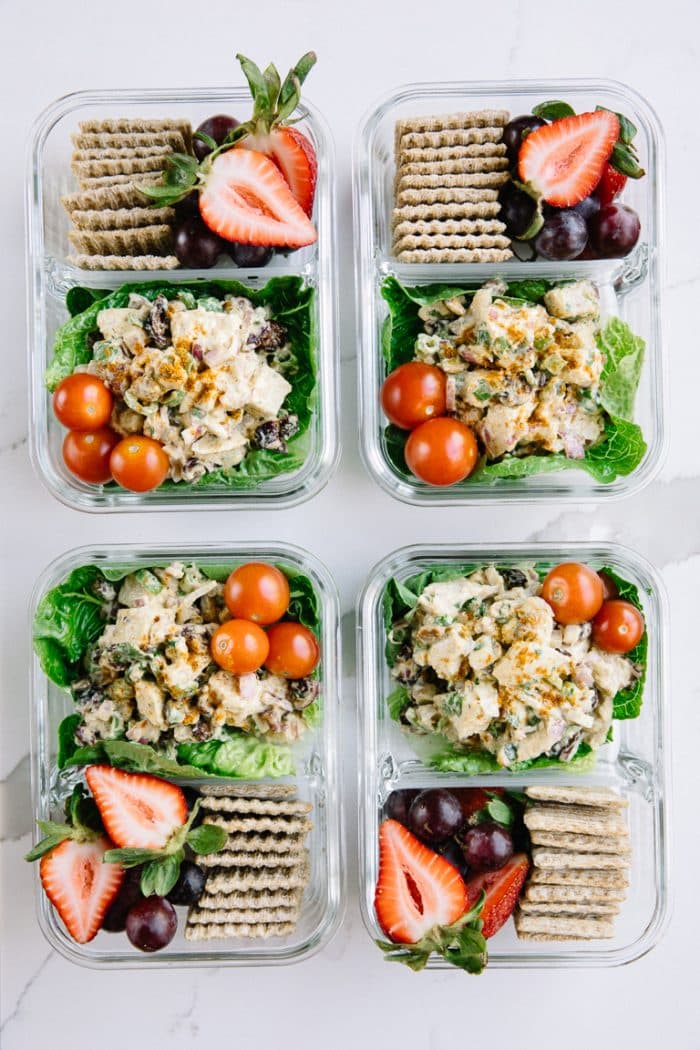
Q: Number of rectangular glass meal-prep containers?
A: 4